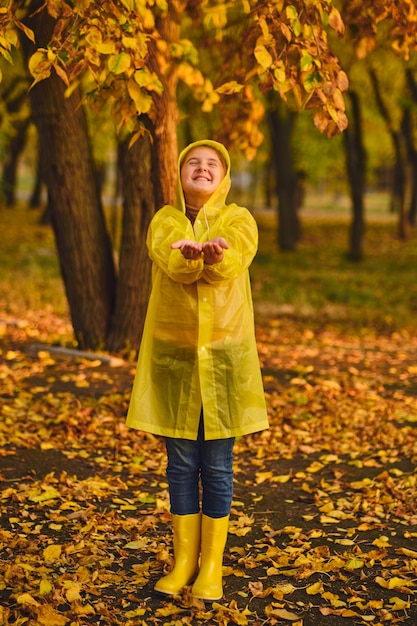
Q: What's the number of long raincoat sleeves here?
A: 2